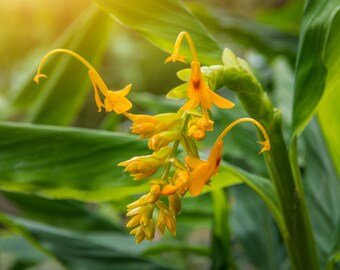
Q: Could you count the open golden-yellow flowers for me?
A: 3